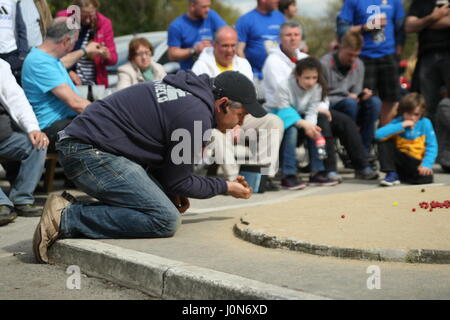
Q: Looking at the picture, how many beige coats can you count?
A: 1